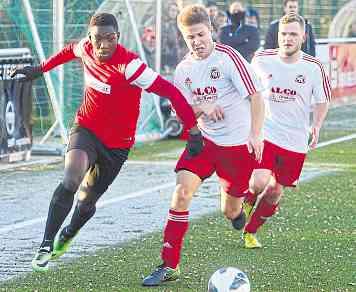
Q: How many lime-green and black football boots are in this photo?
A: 2